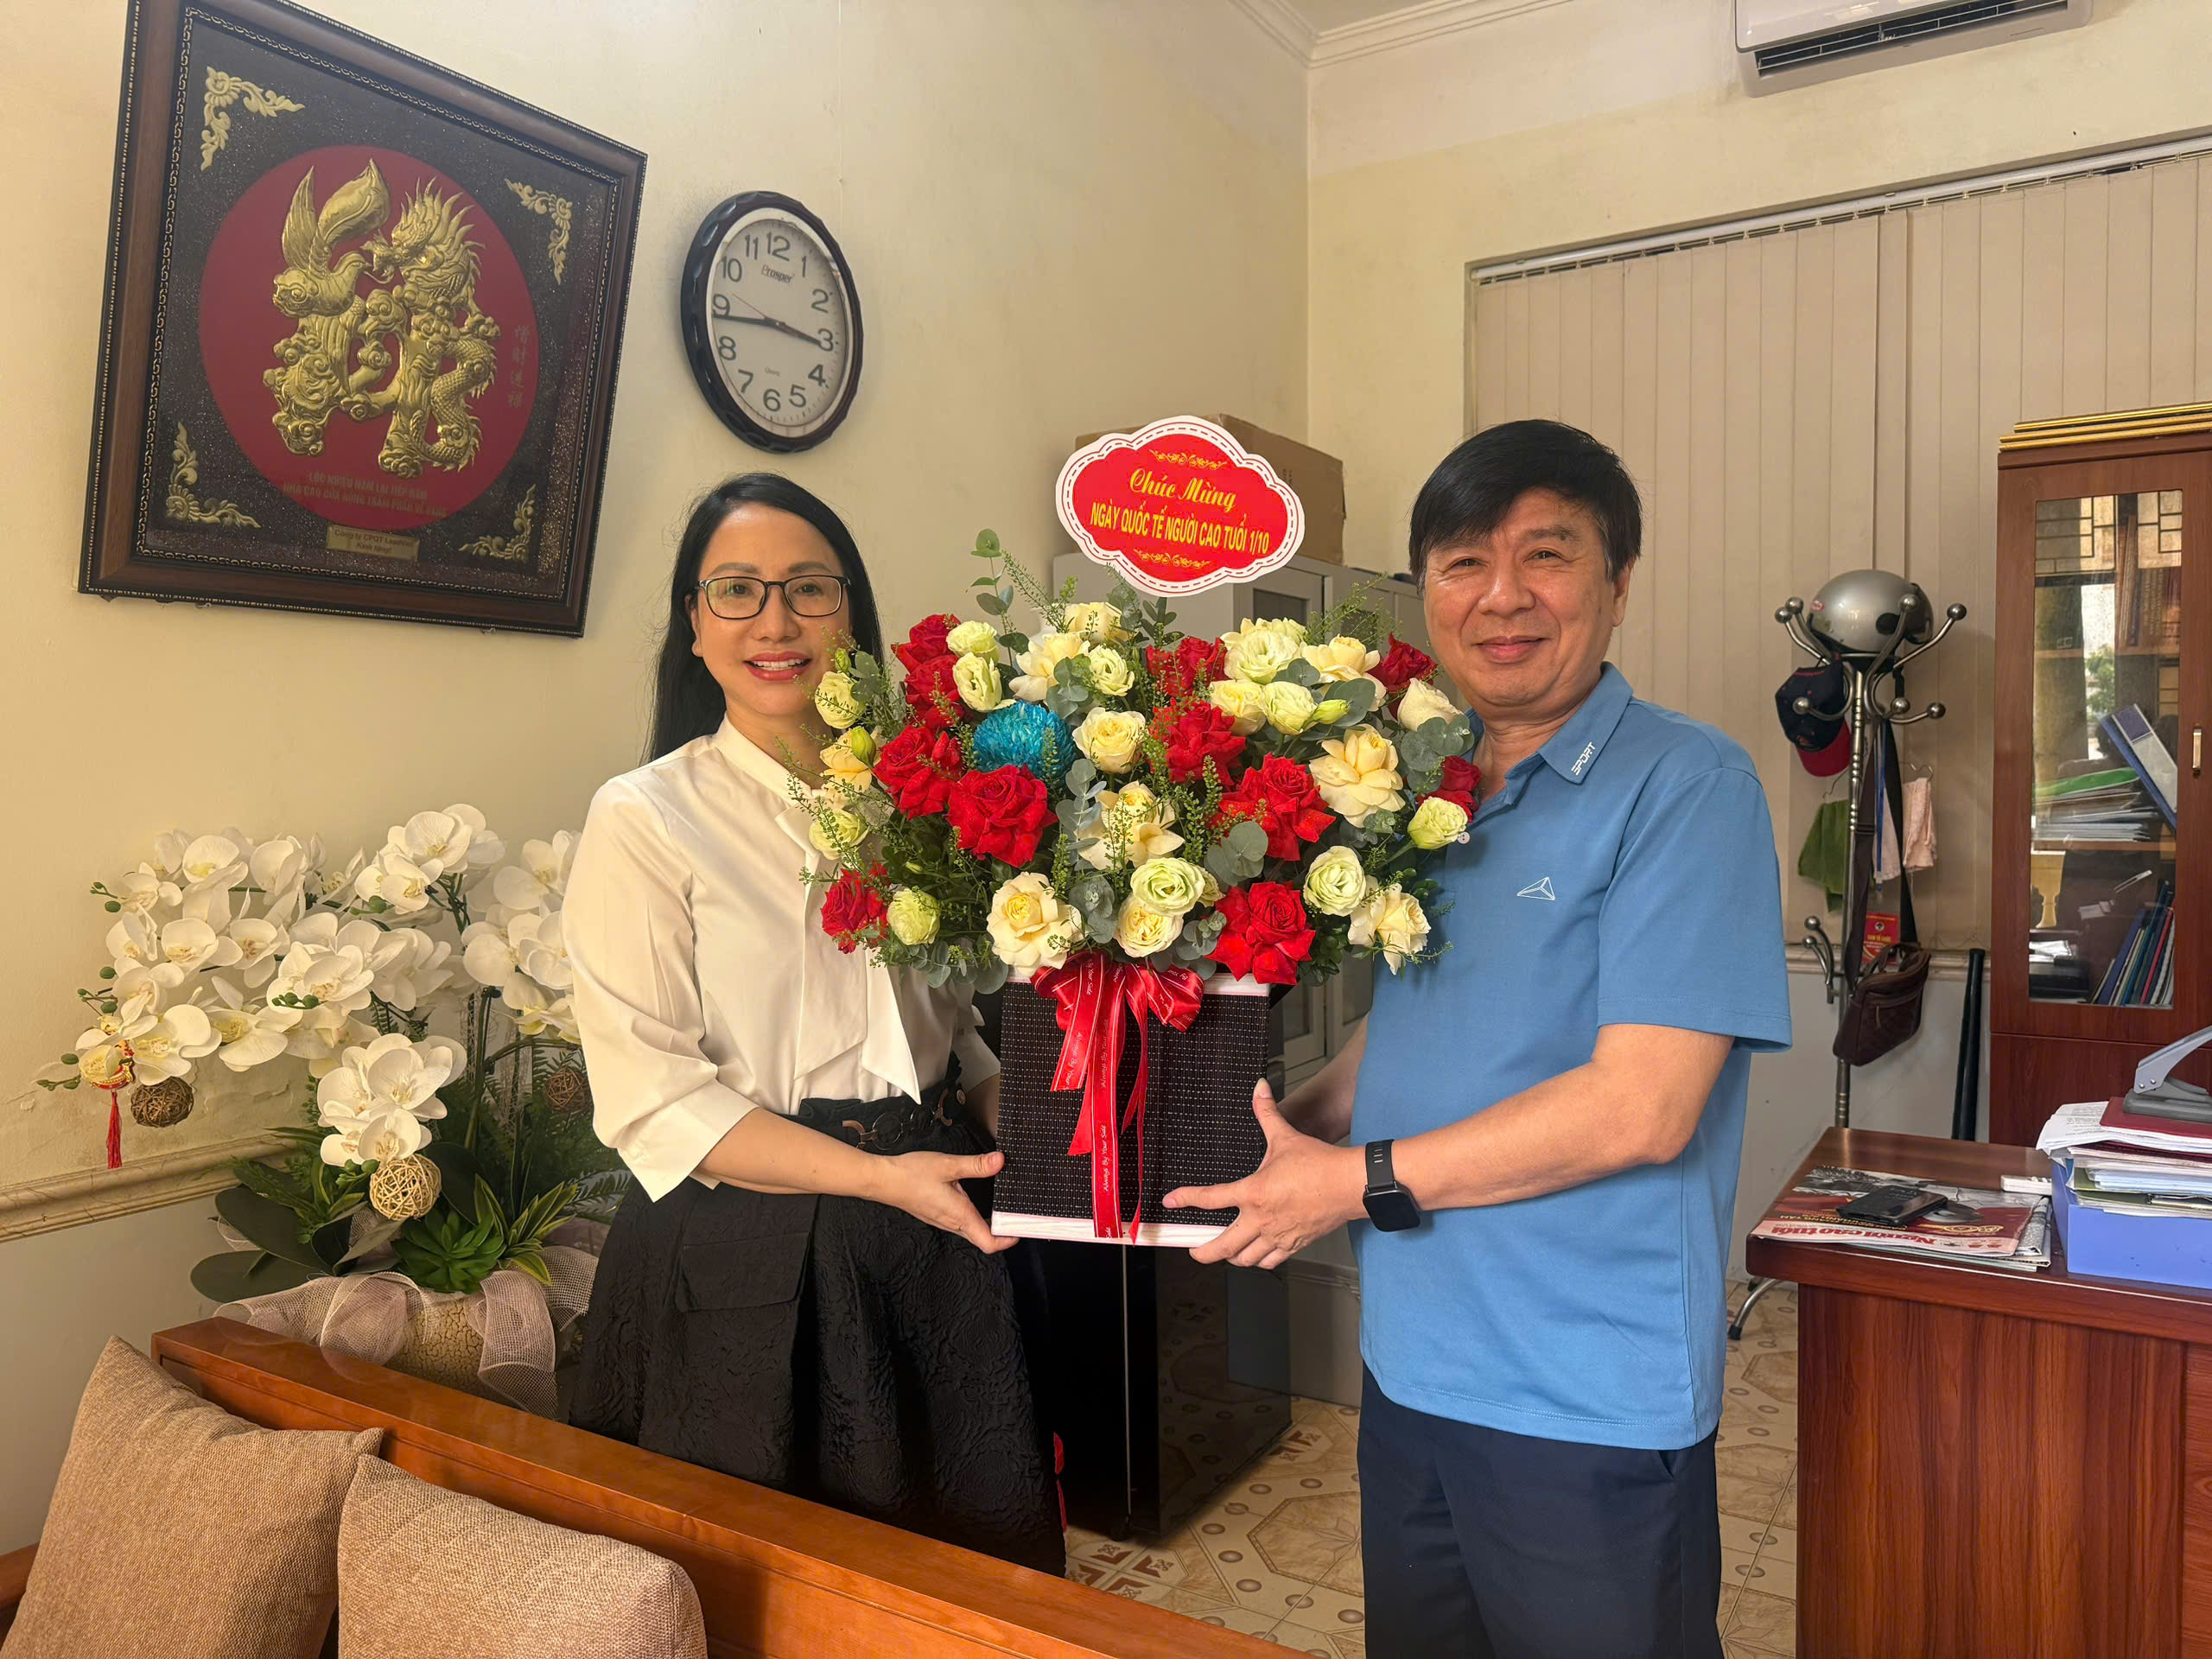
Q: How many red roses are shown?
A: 11